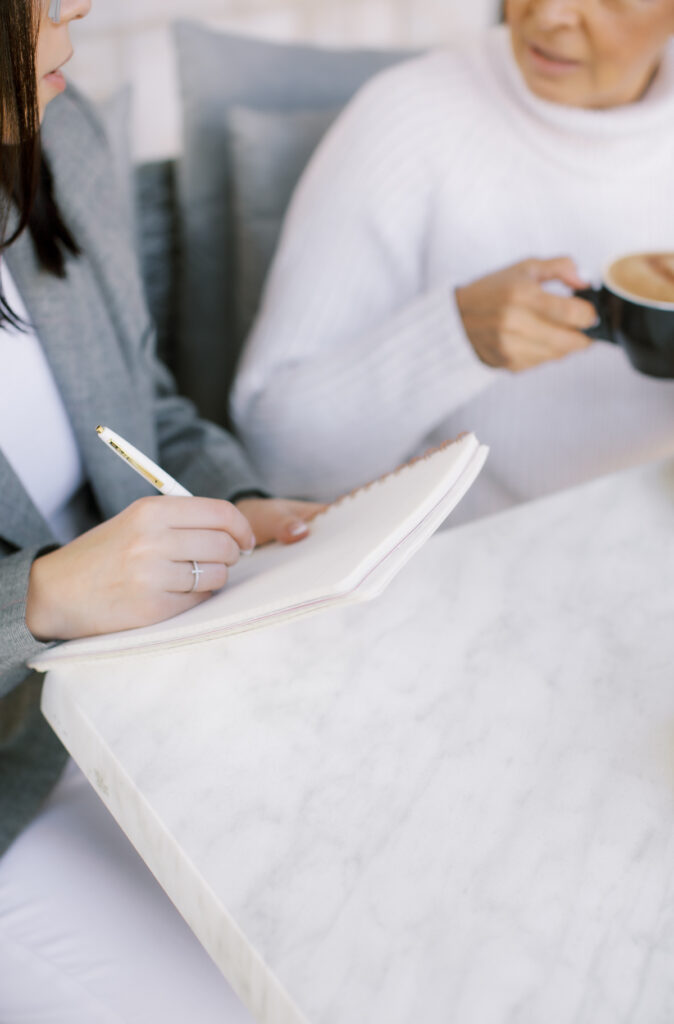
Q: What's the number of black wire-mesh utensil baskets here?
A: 0